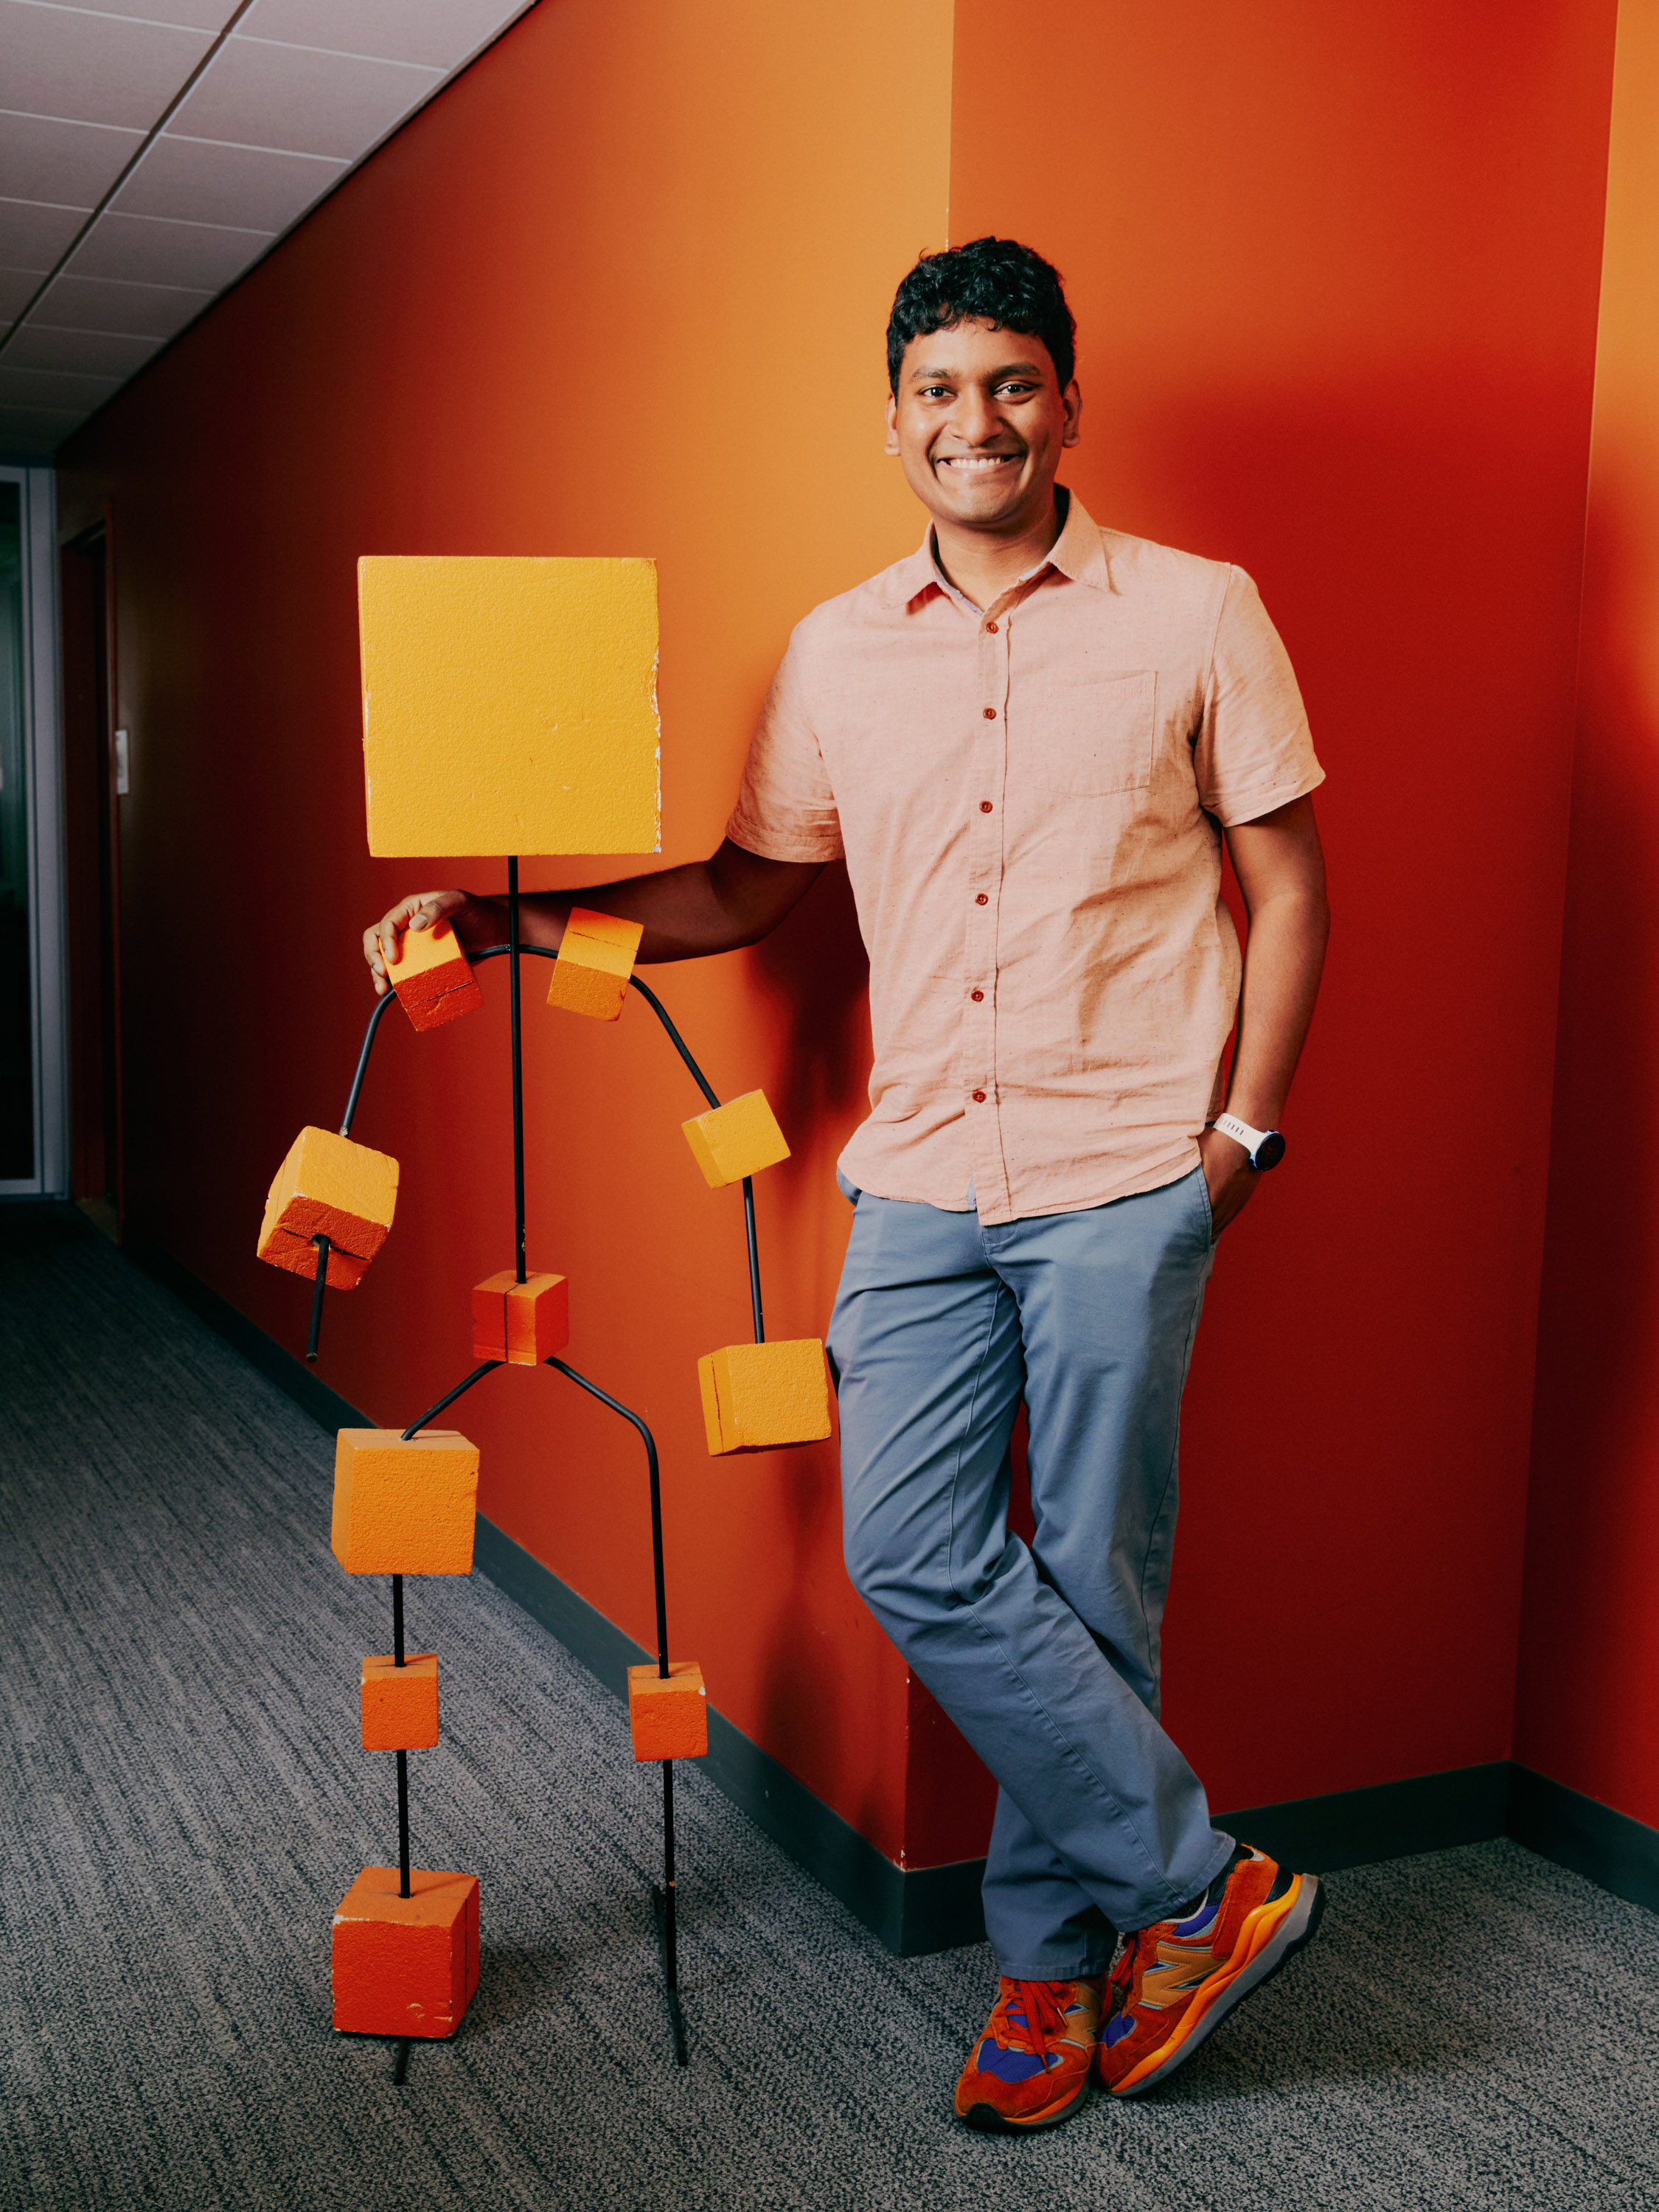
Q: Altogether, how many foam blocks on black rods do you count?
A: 11